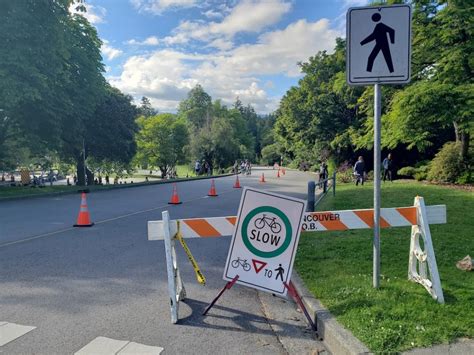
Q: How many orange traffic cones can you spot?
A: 6